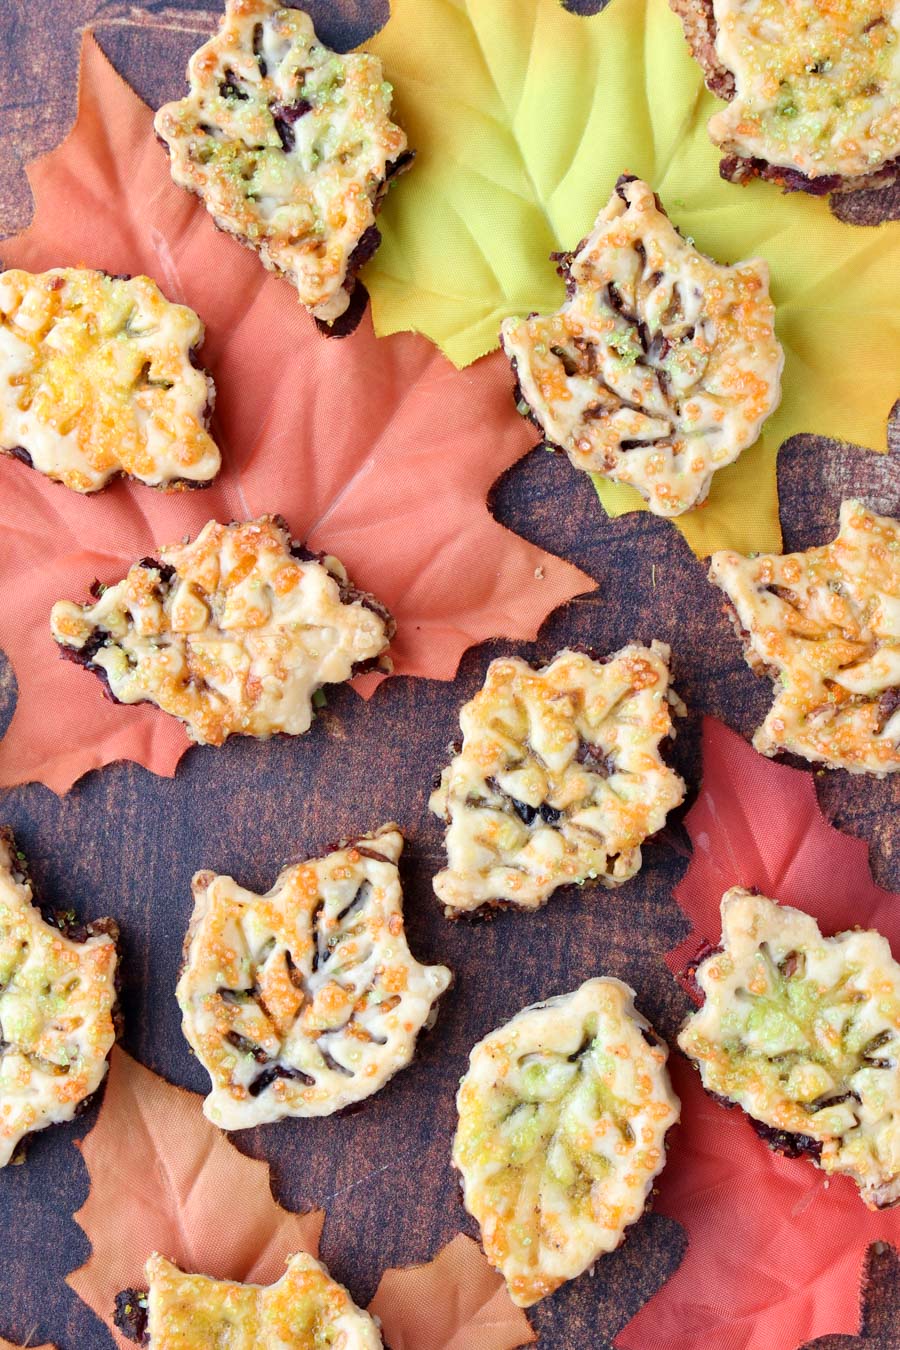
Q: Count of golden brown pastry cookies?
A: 12